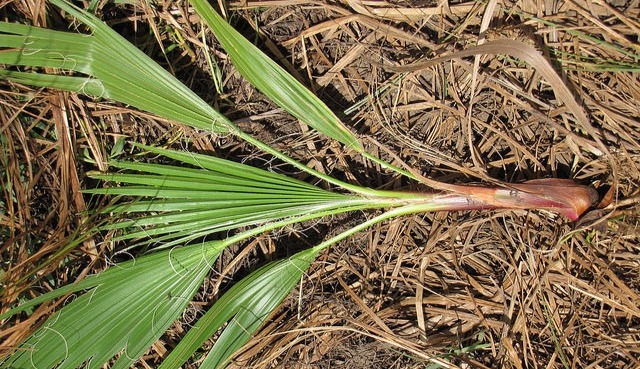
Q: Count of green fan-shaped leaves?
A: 5